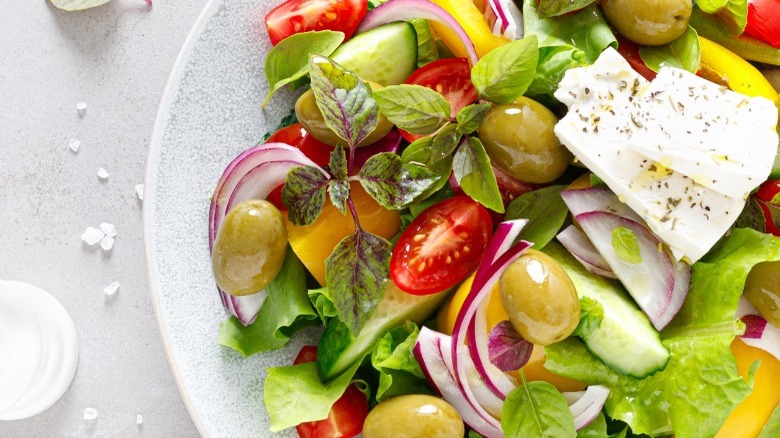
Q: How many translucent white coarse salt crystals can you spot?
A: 10